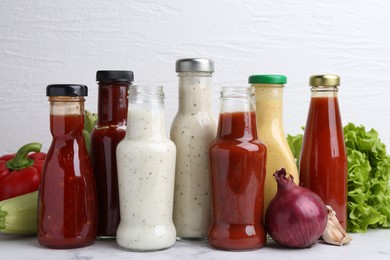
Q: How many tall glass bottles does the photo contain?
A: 7